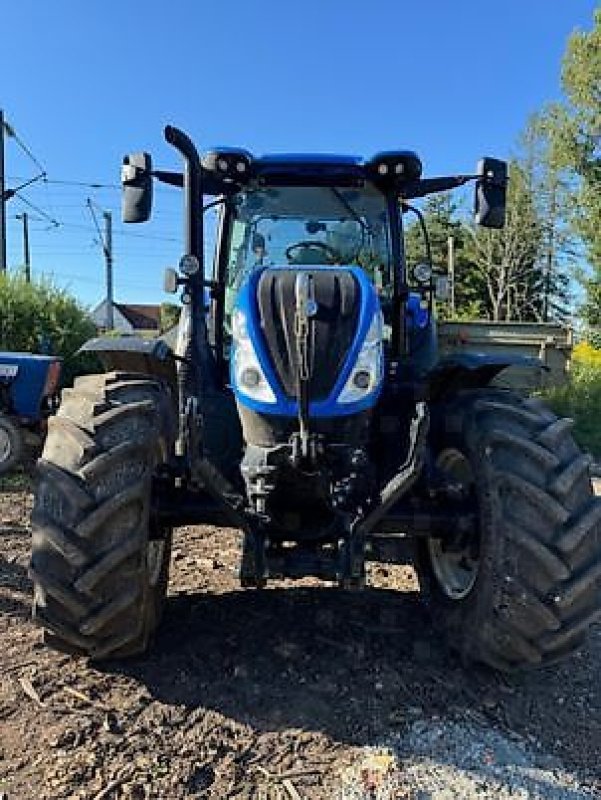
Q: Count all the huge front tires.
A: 2